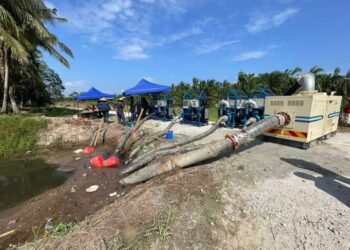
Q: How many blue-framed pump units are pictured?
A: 4